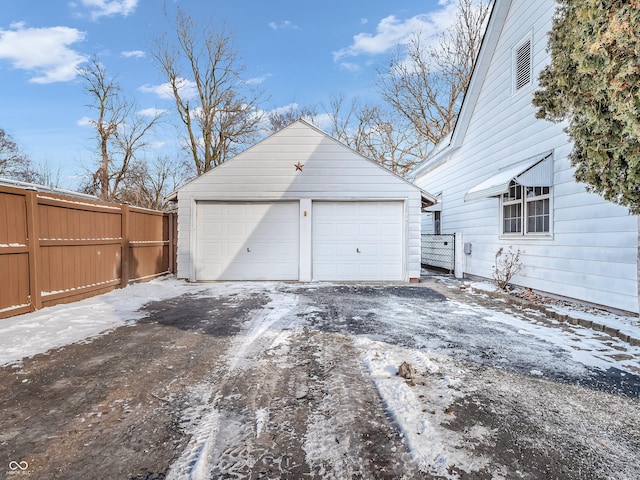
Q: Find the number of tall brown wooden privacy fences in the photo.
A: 1